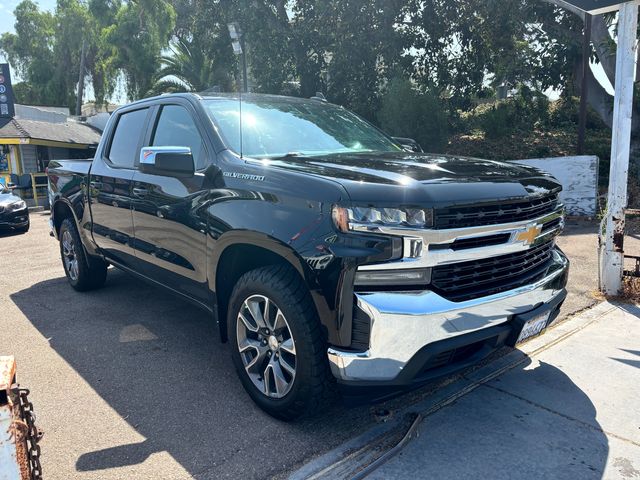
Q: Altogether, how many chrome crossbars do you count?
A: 2